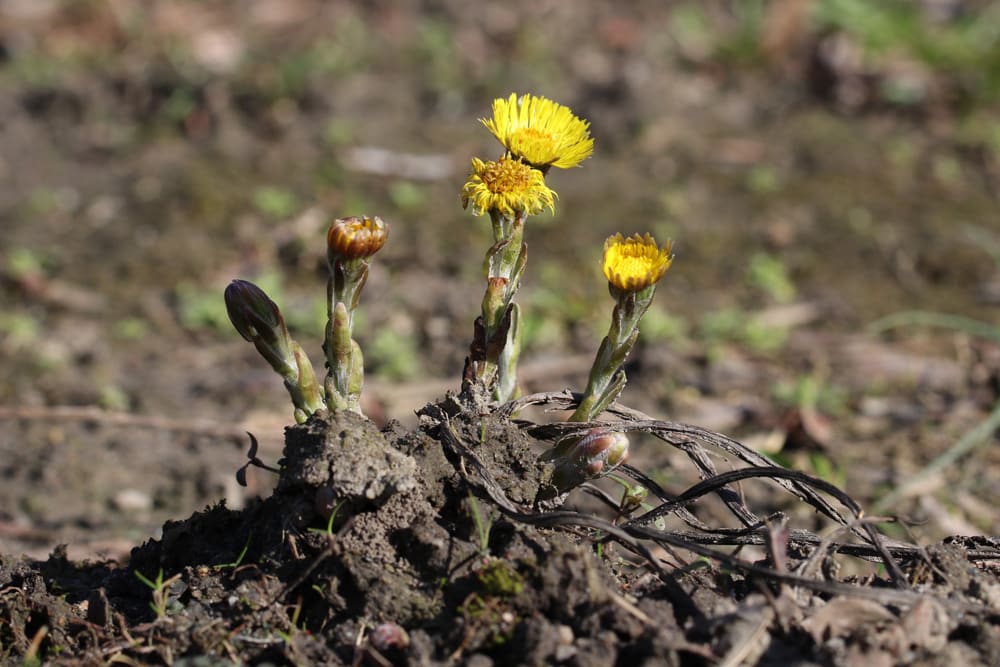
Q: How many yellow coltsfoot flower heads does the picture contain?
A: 3